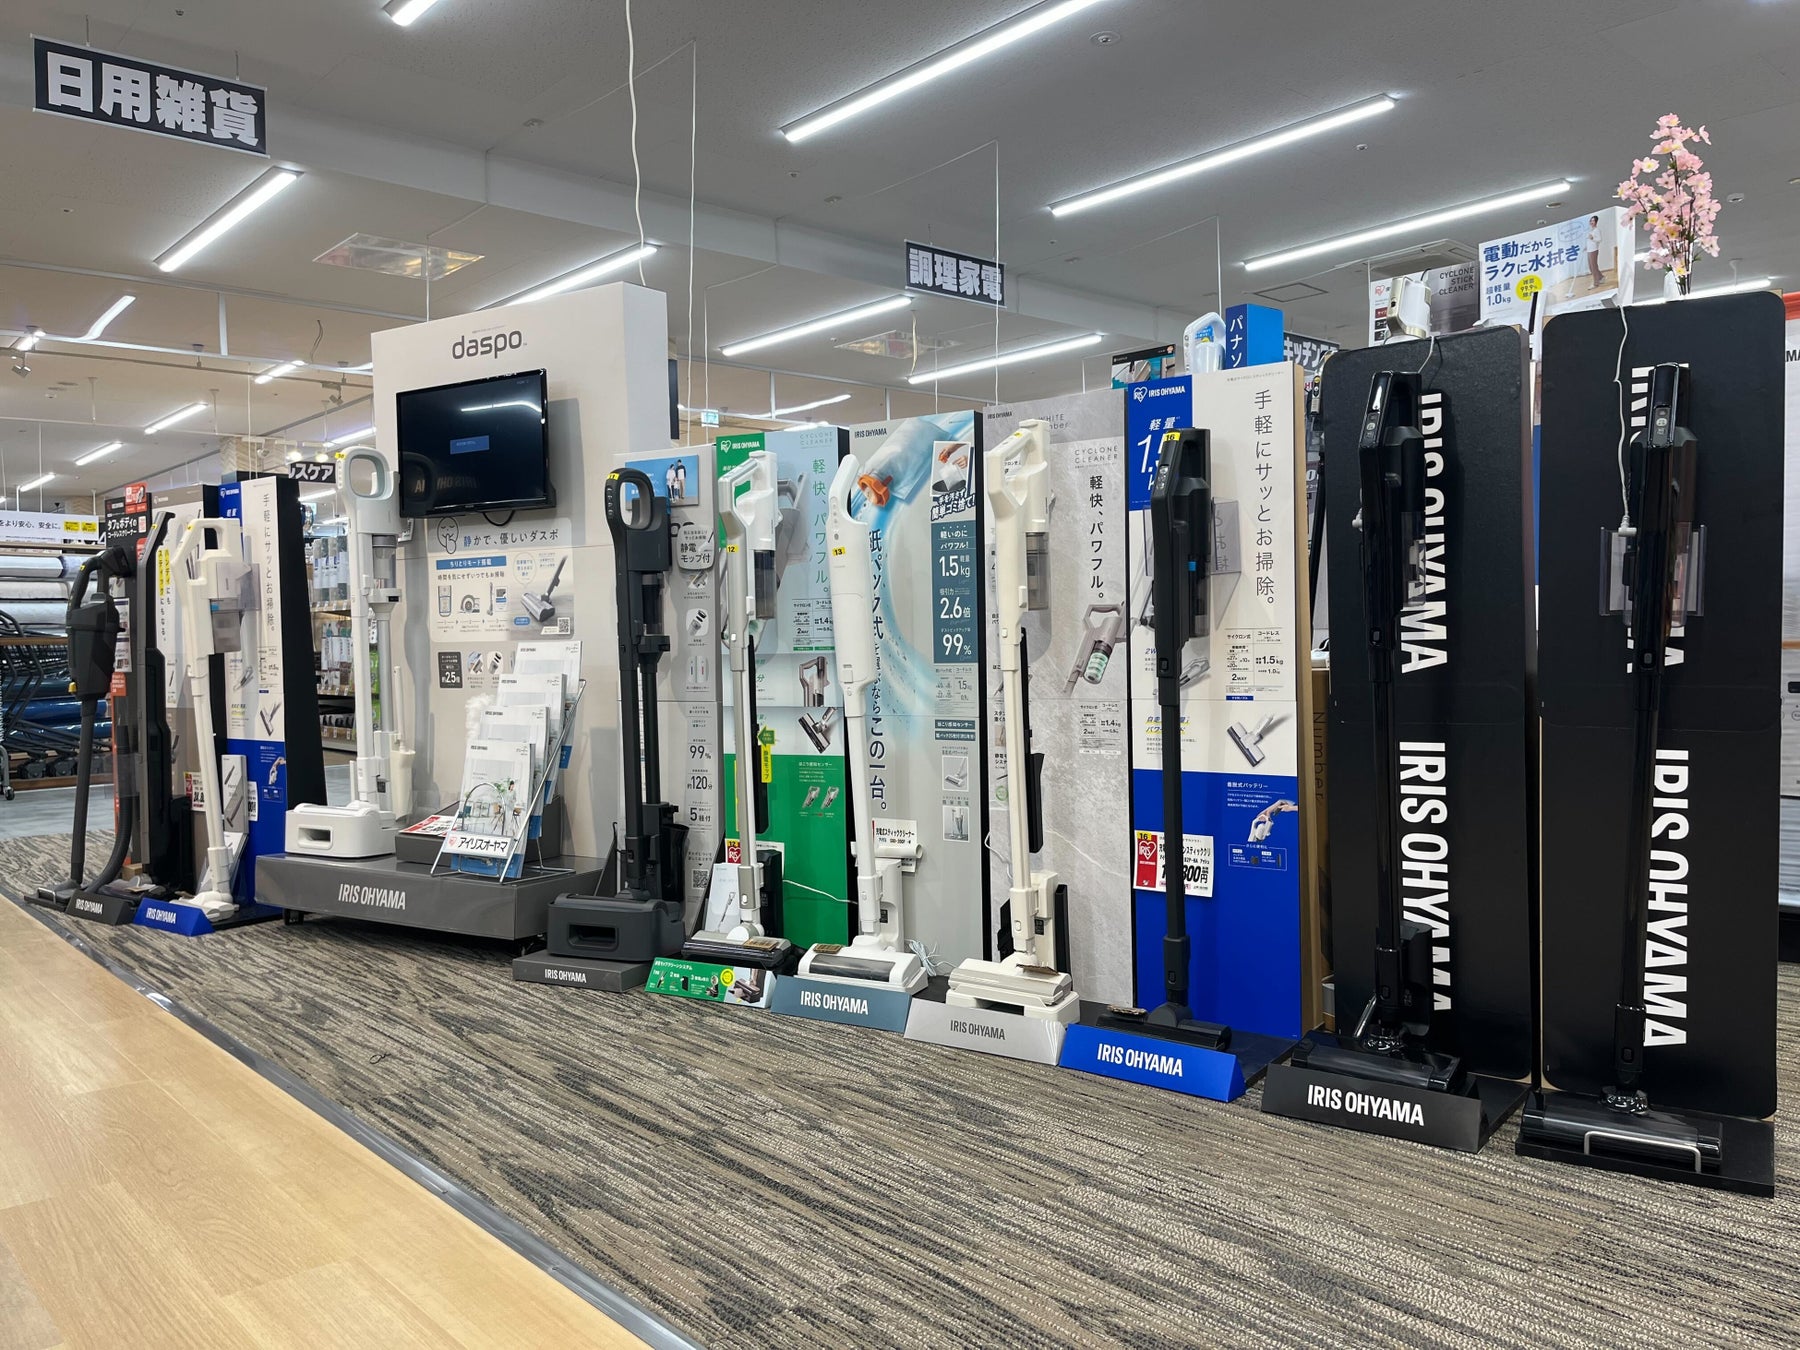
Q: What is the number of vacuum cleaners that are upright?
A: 11